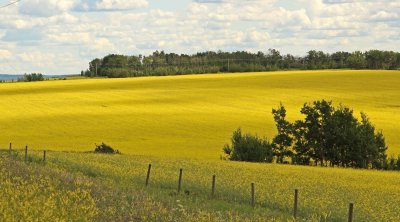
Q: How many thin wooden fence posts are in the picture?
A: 9